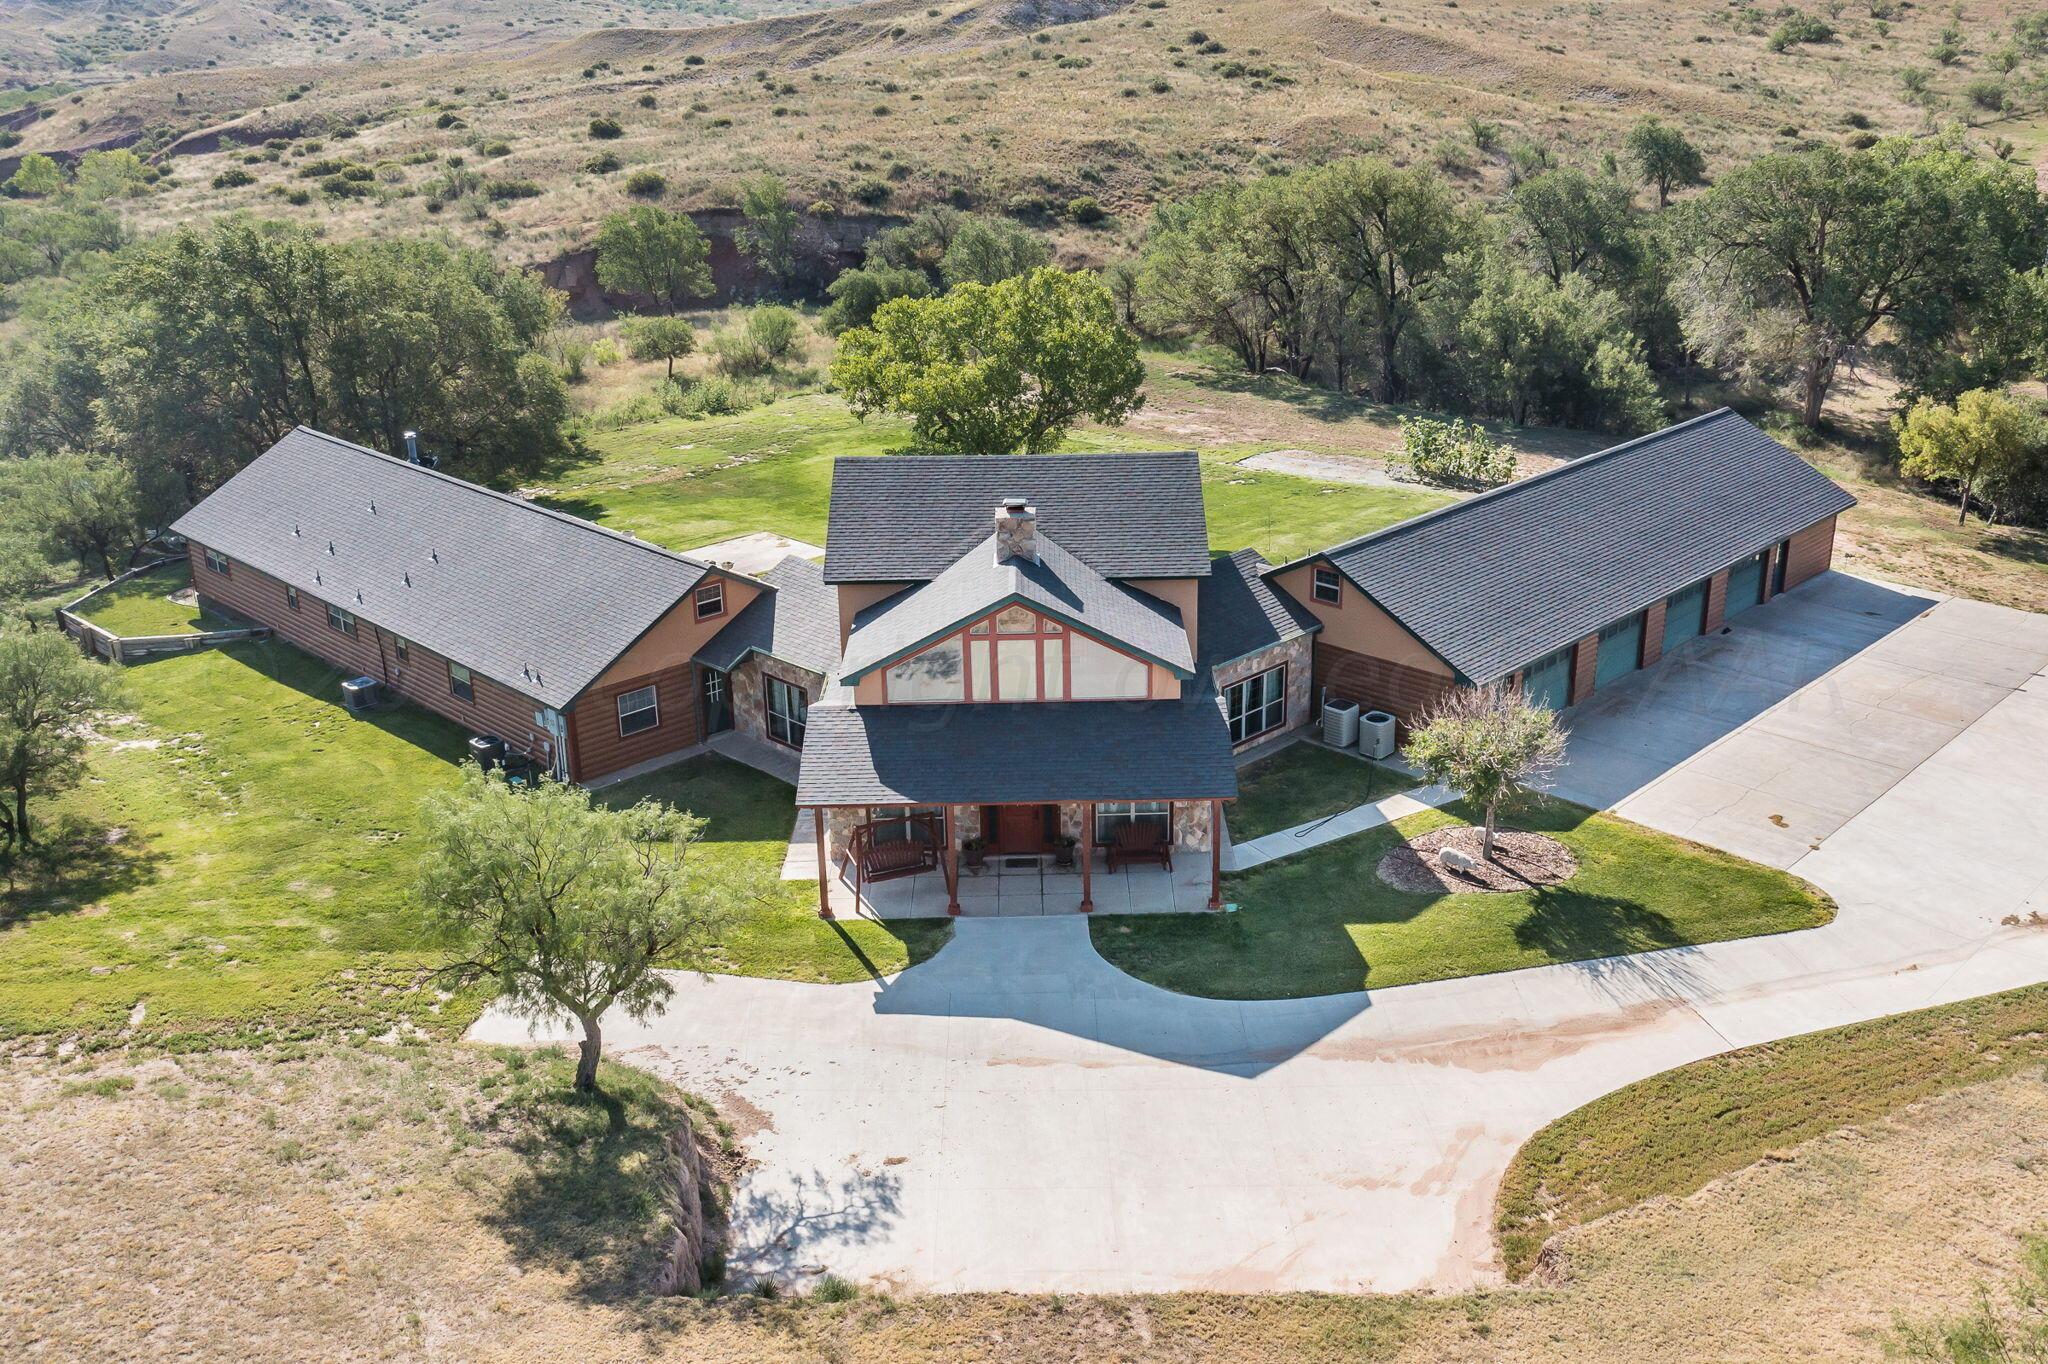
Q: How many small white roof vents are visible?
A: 9